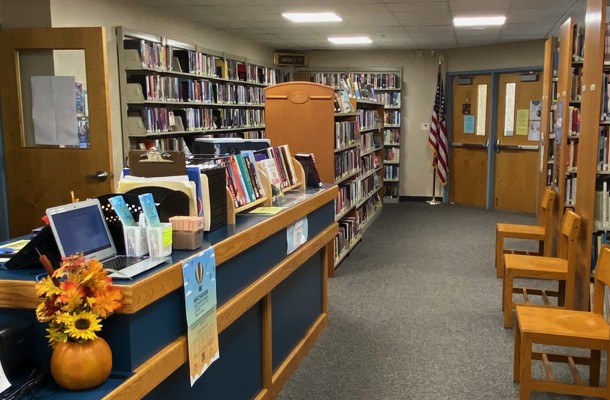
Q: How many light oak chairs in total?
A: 3